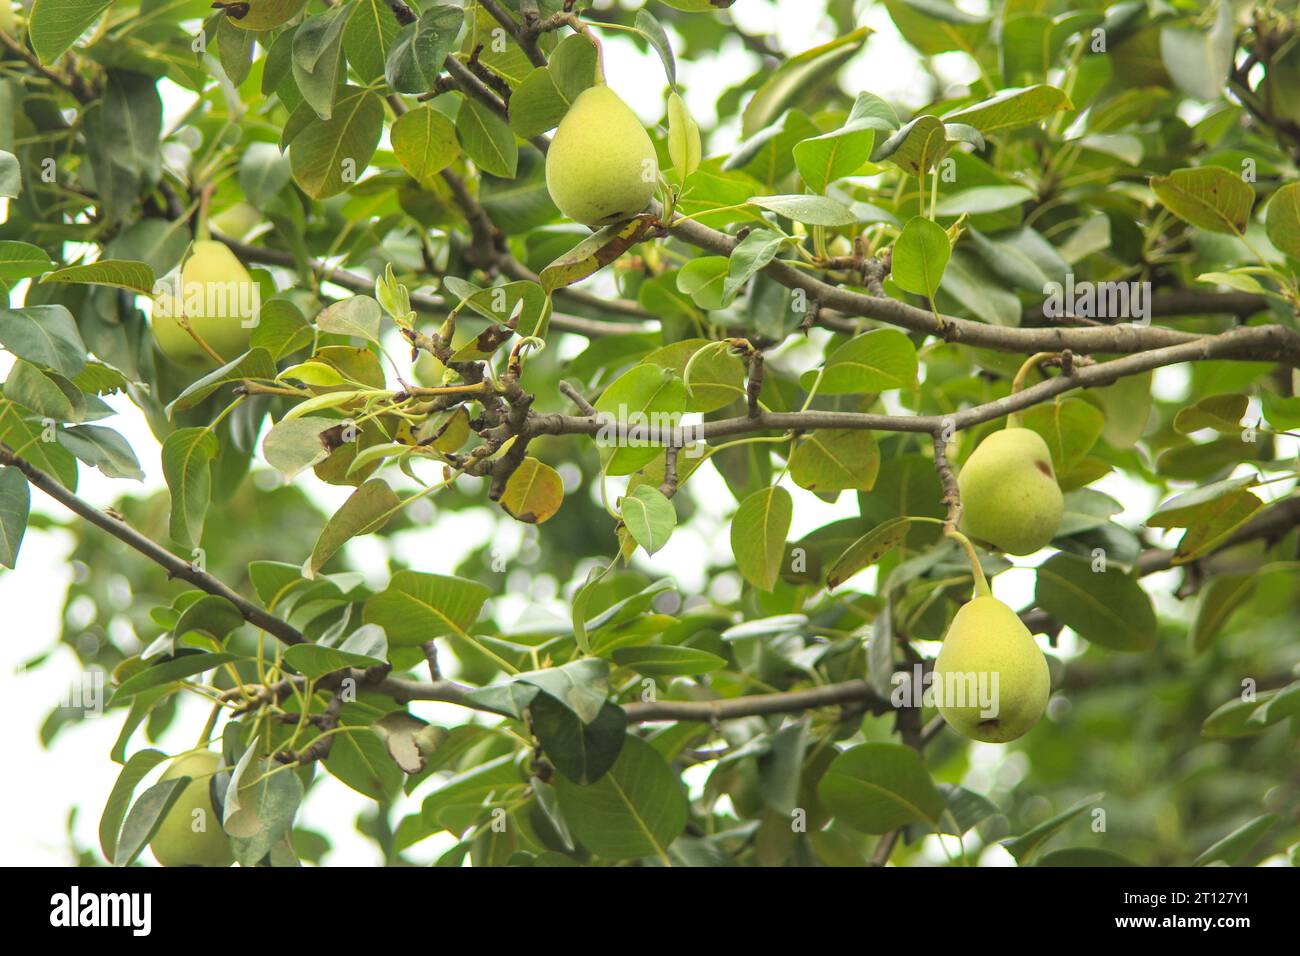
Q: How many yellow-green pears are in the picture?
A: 5